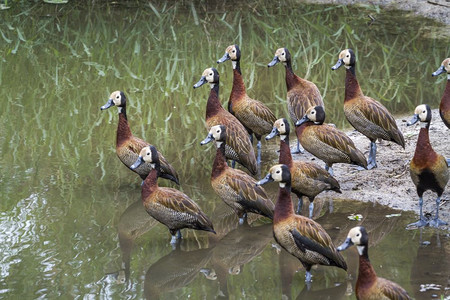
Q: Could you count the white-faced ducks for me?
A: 13